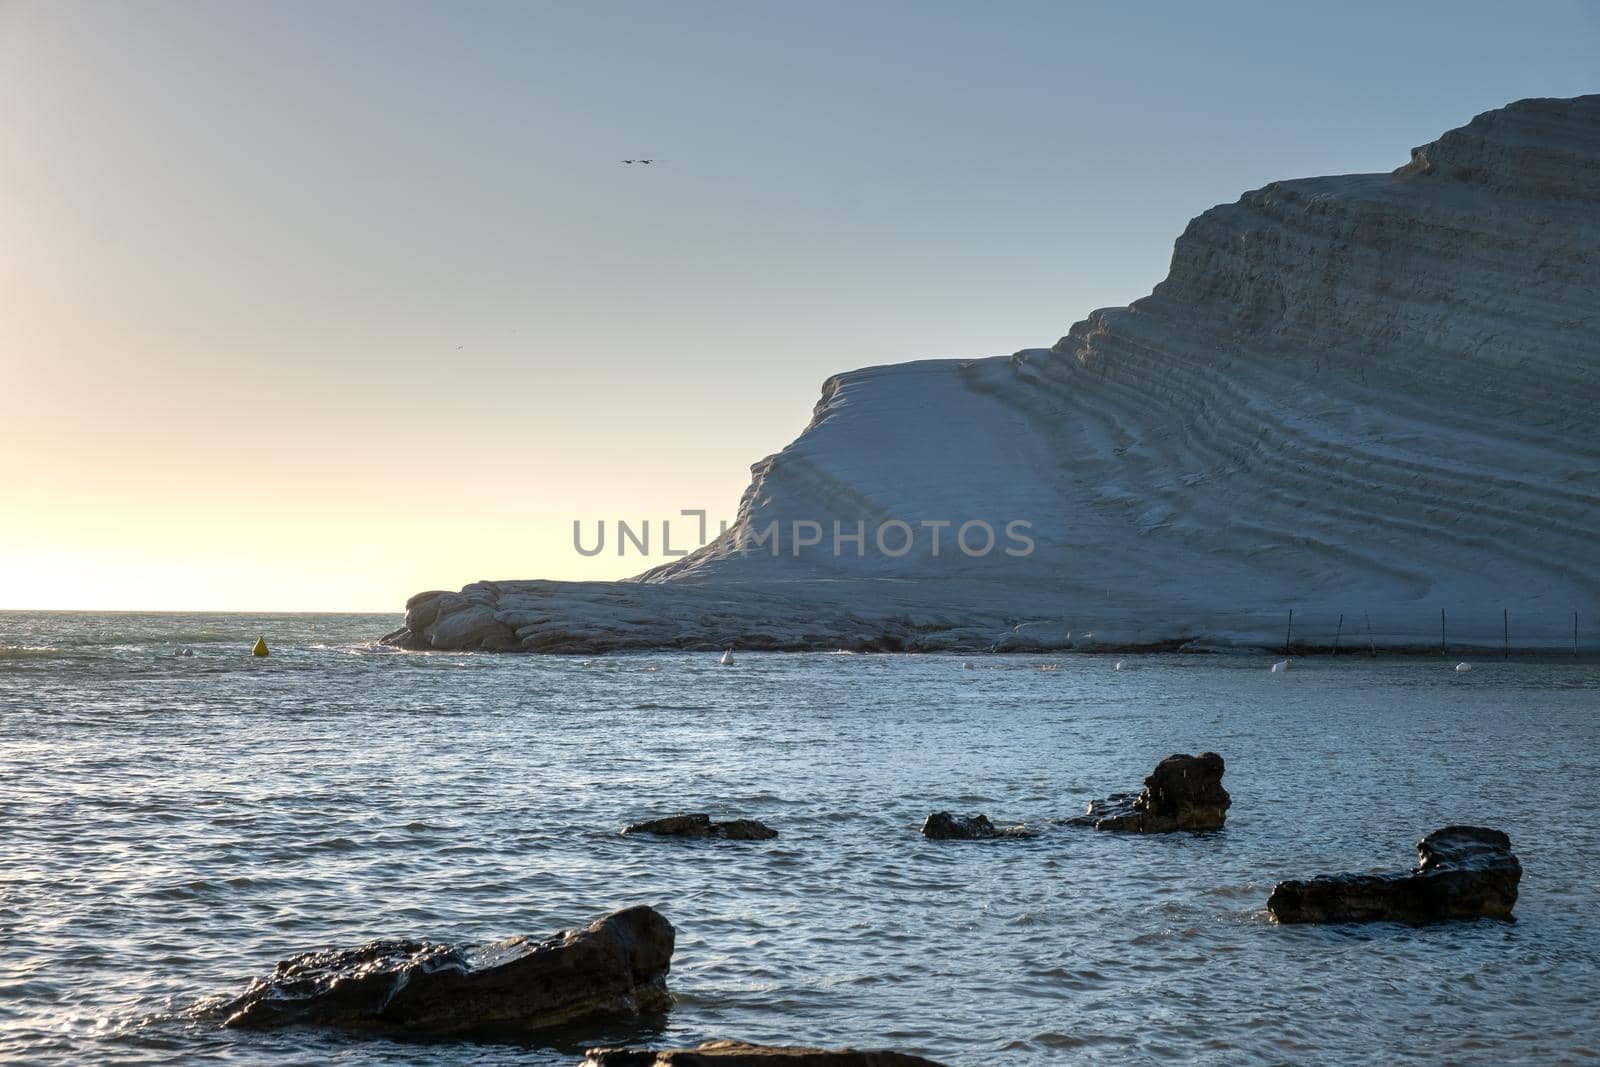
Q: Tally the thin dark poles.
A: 6